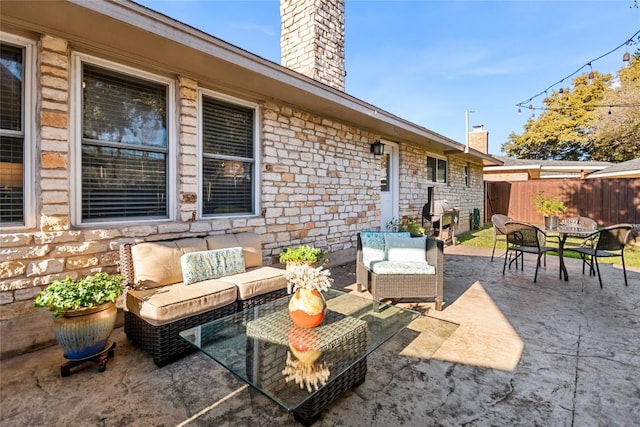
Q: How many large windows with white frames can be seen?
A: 3